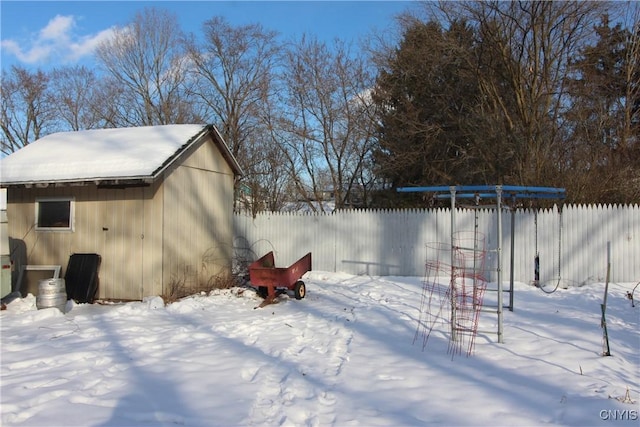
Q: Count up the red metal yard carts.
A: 1